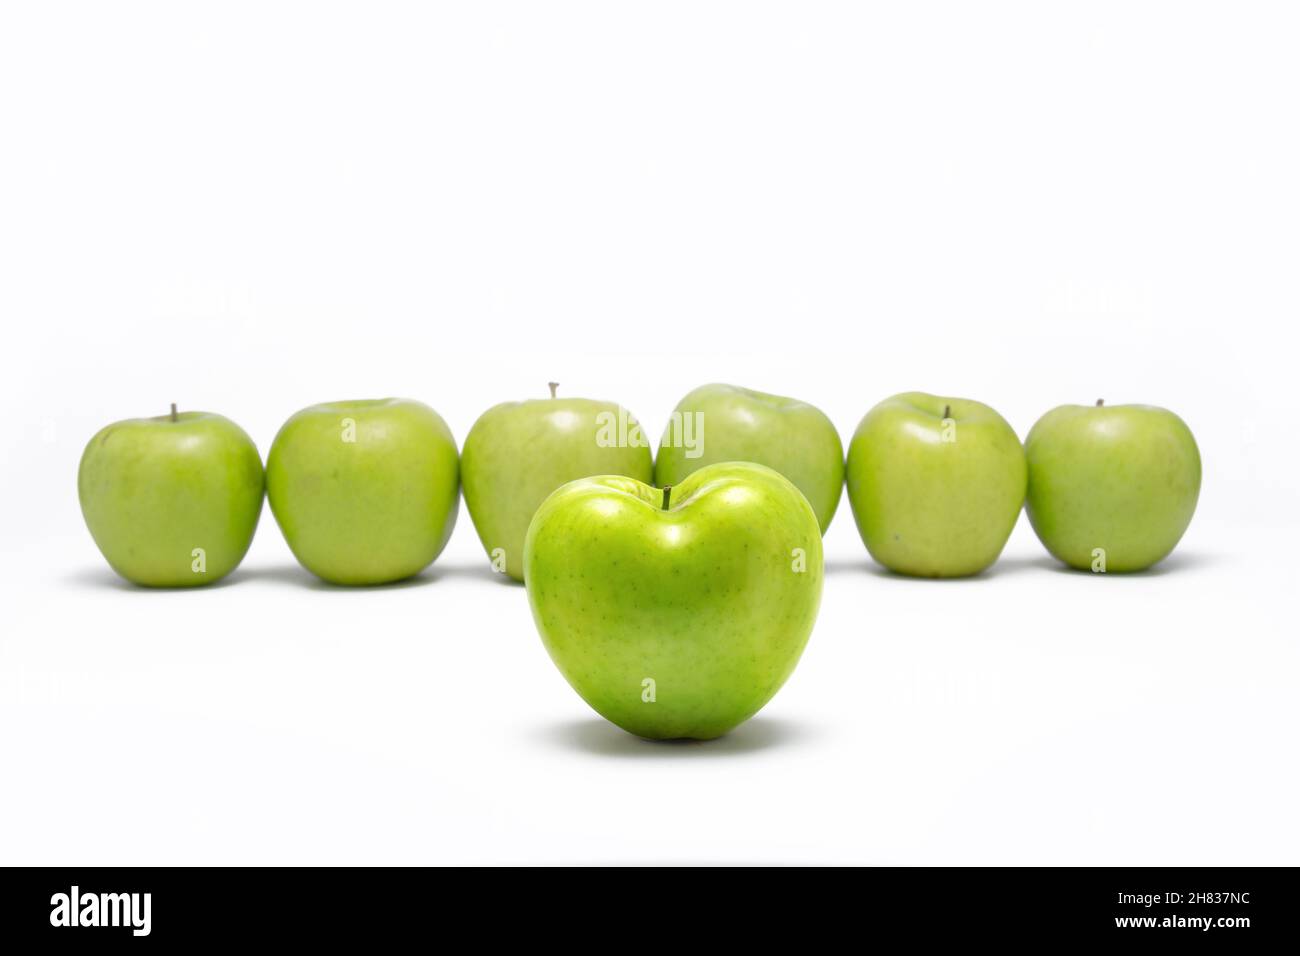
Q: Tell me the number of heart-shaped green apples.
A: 1